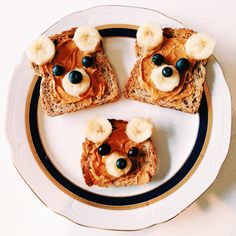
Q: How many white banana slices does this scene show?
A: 9